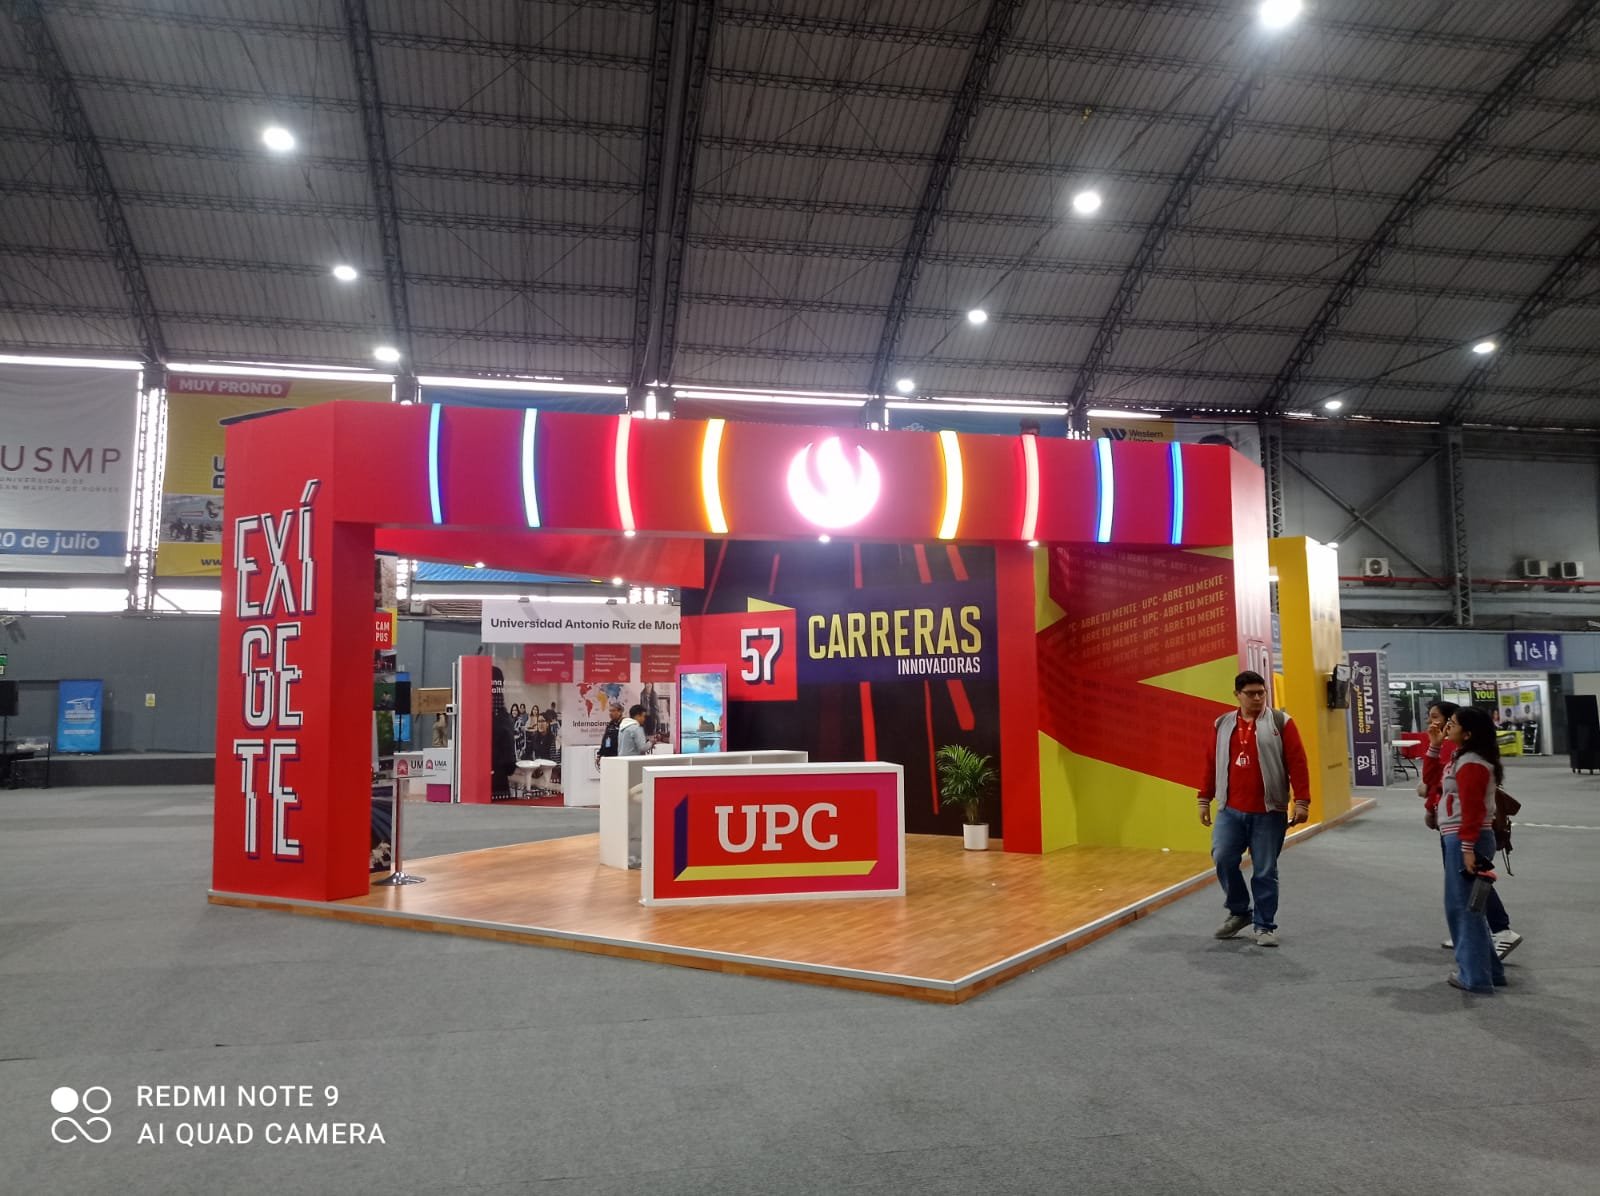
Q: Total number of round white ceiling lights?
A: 9